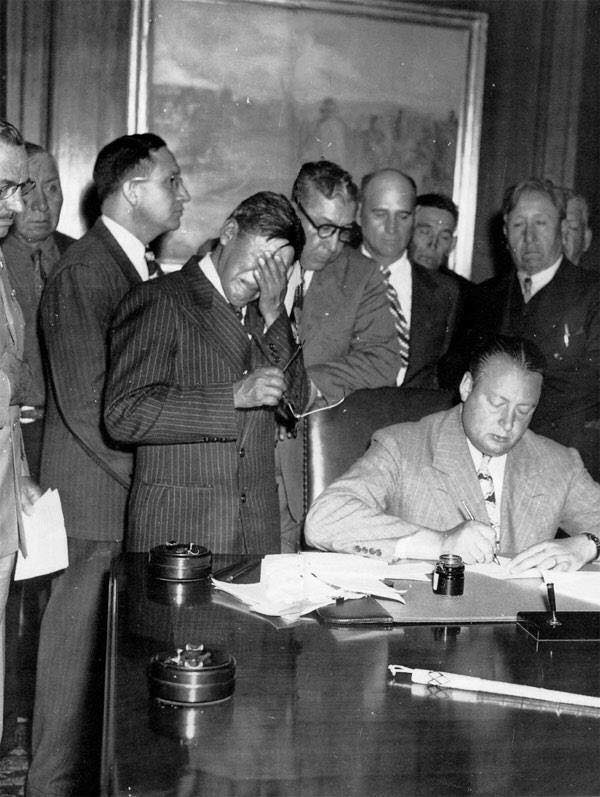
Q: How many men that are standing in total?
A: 9